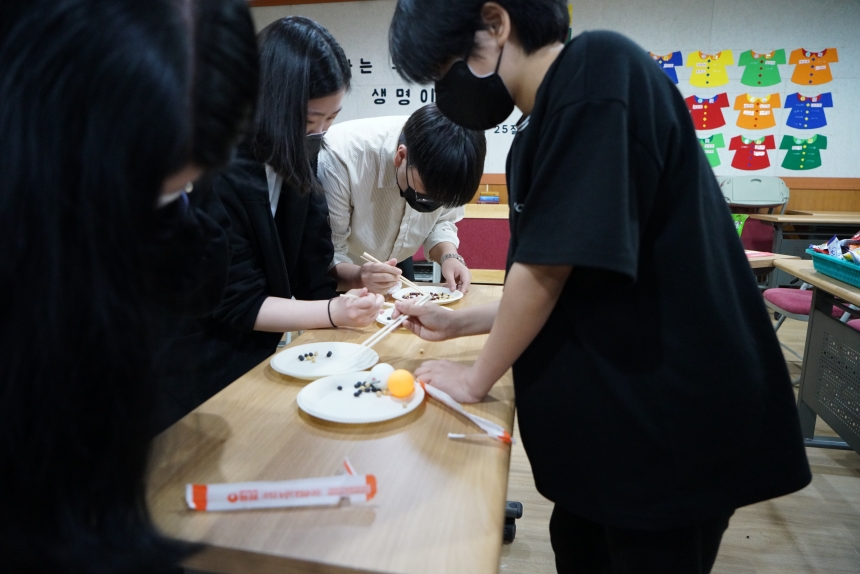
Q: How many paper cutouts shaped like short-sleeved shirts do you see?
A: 10